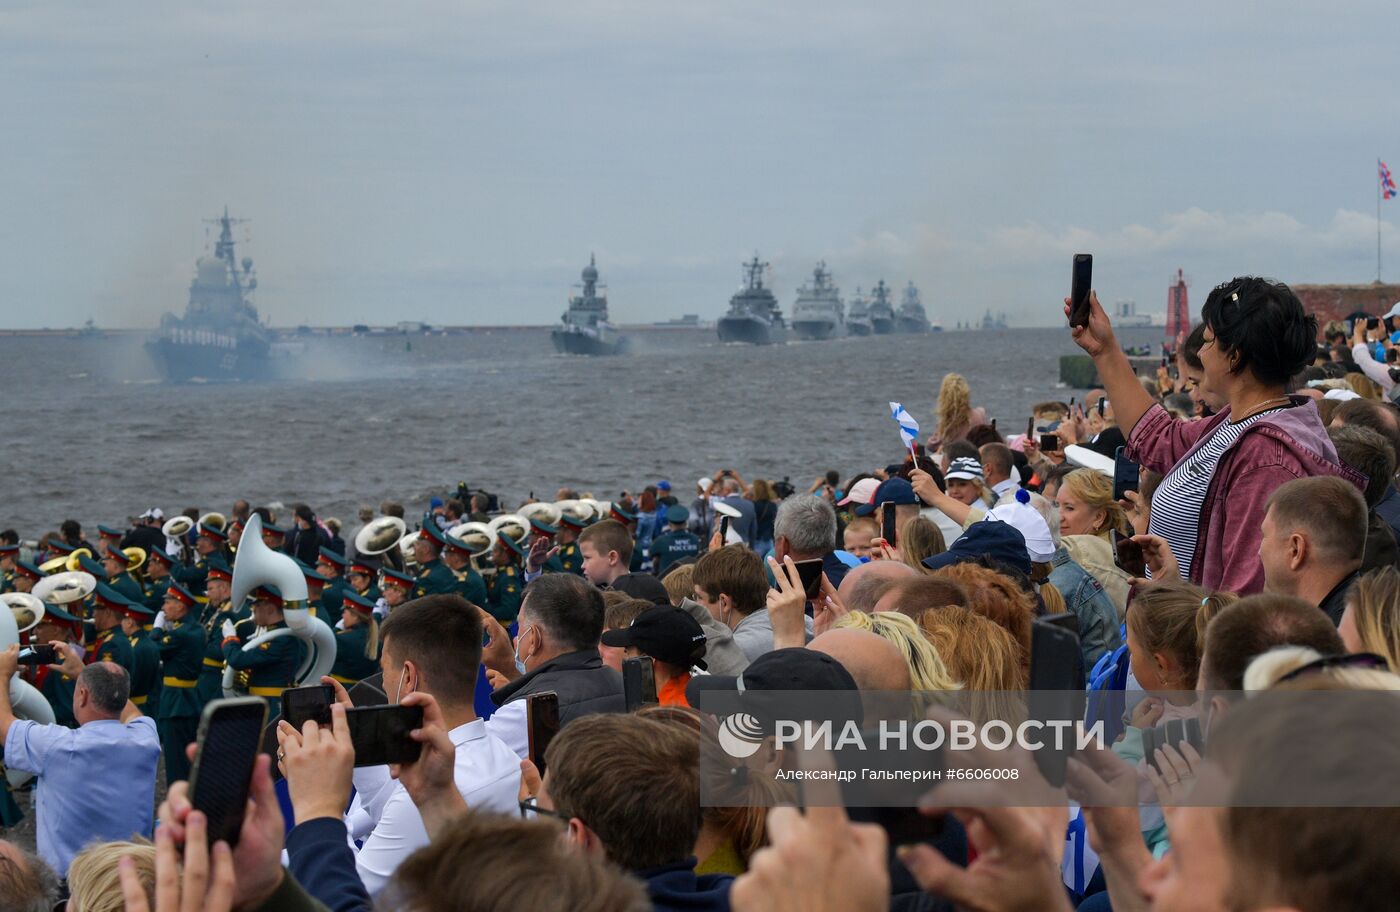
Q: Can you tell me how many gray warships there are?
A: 7